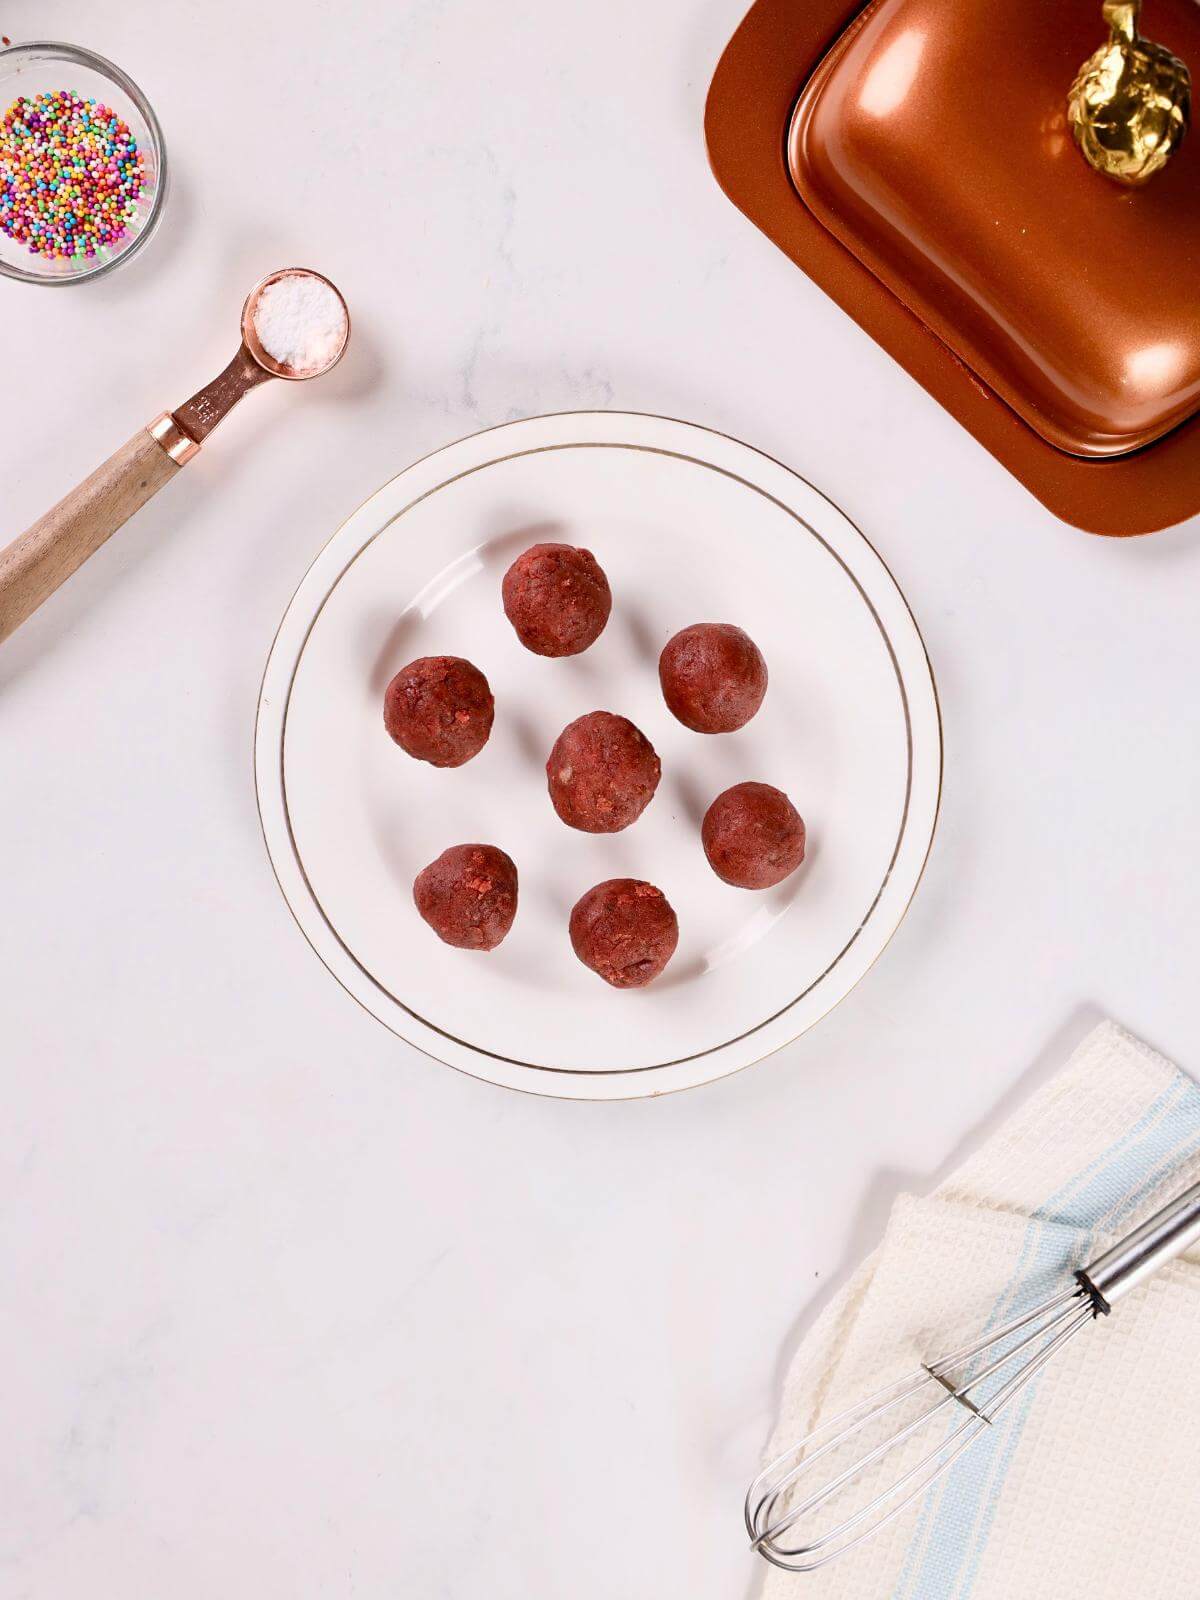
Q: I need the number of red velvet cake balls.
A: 7